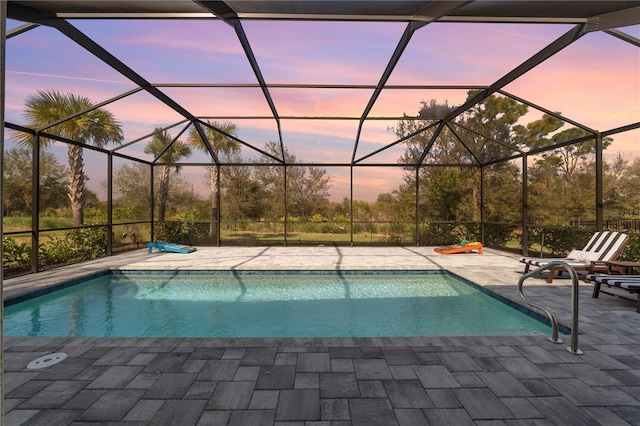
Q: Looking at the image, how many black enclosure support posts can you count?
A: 10